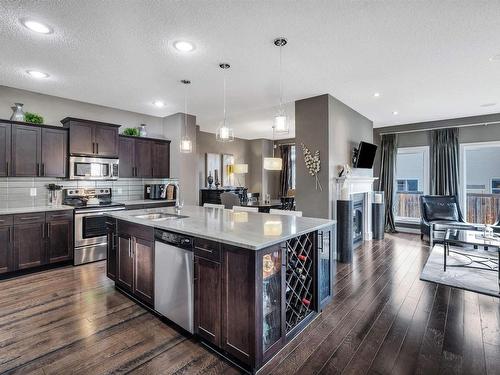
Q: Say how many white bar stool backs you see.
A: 3